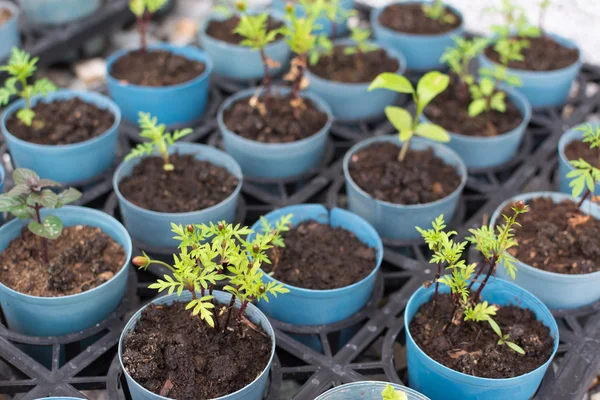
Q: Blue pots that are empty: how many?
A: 1